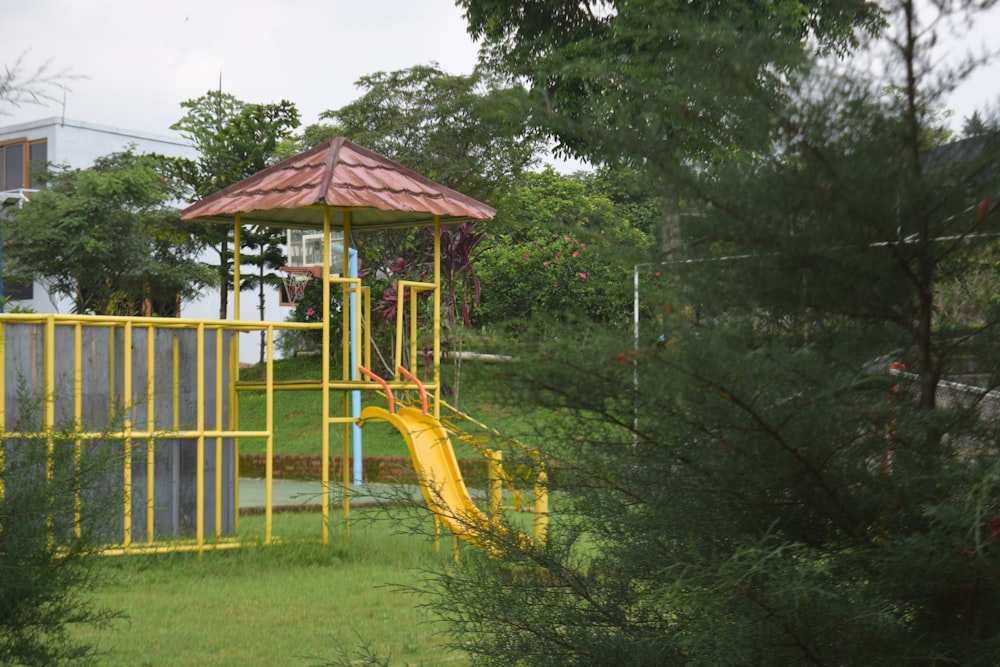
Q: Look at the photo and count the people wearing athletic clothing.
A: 0